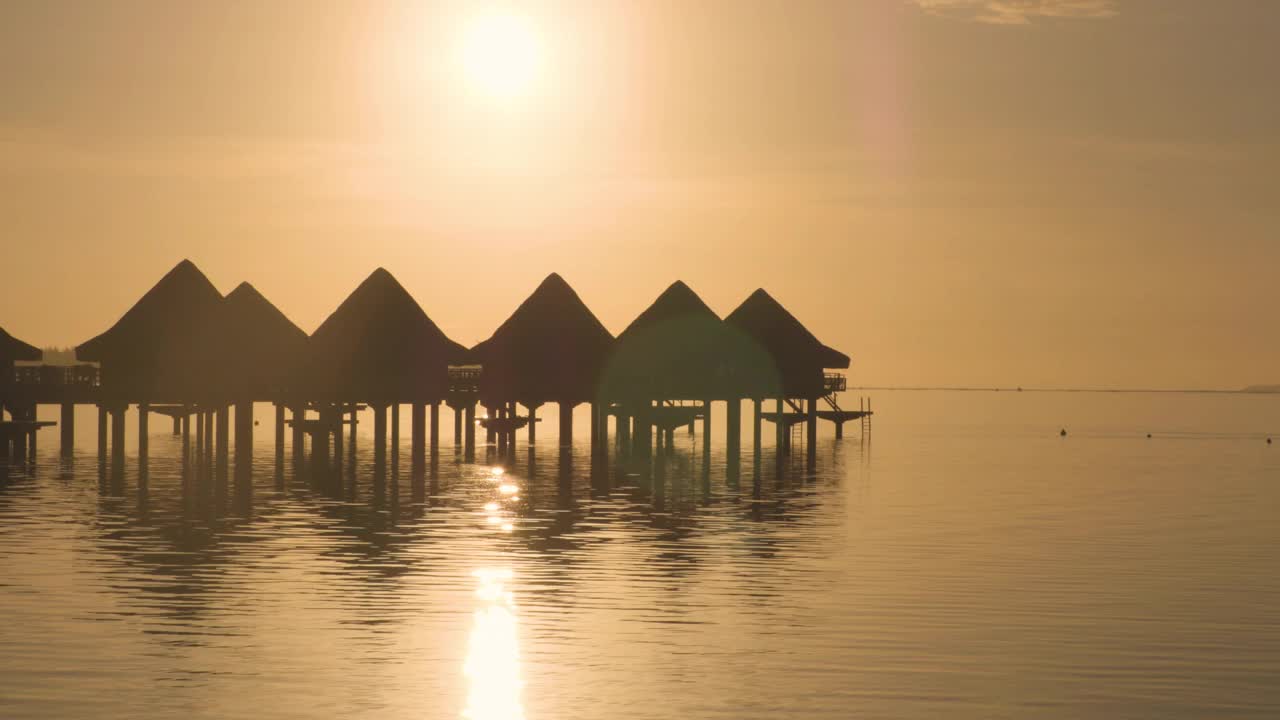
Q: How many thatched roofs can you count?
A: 7